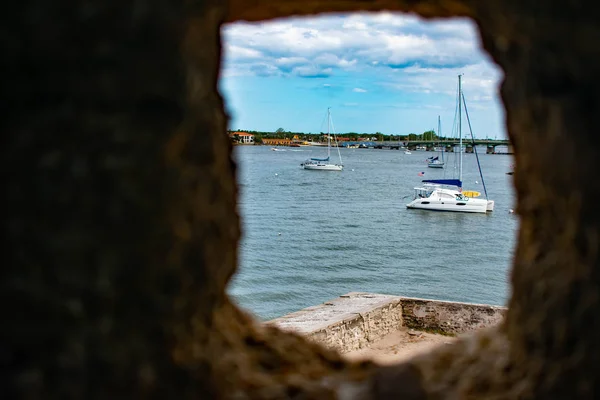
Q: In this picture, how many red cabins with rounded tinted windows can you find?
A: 0